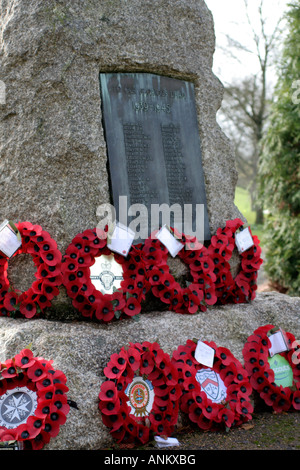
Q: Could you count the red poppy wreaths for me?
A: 8